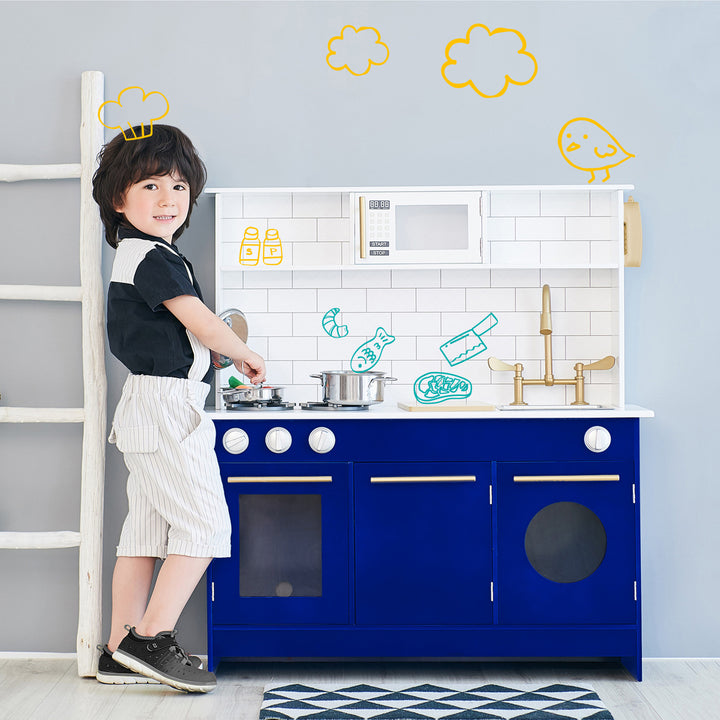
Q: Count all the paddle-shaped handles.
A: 2